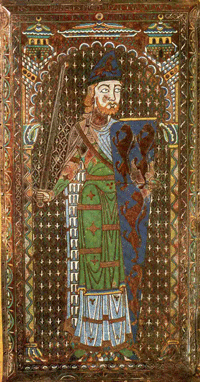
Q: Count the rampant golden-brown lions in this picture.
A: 4